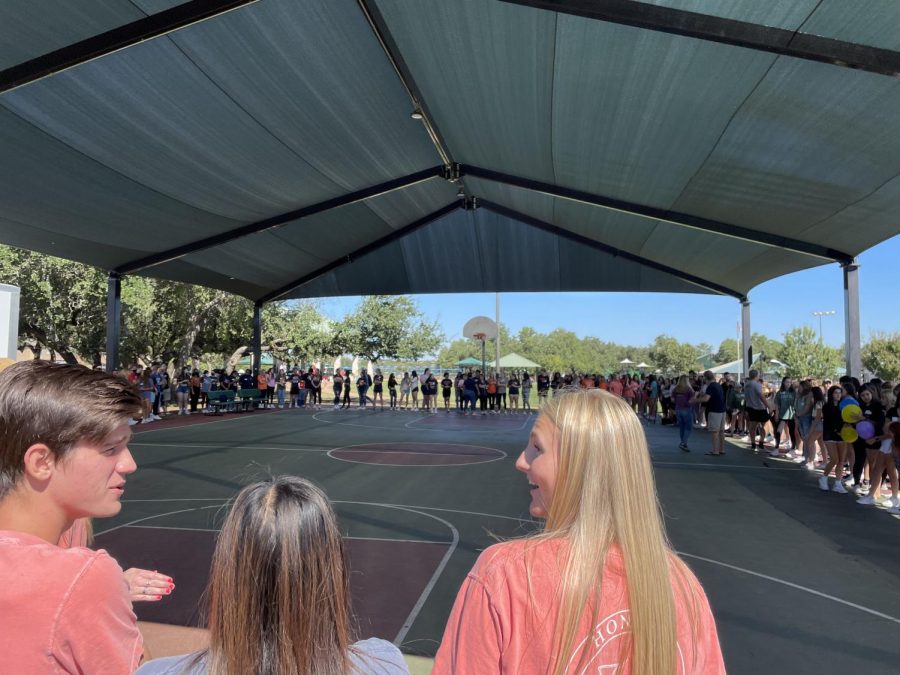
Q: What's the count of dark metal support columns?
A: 4